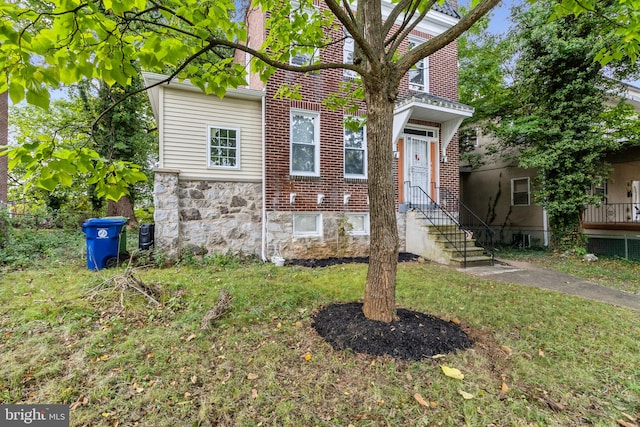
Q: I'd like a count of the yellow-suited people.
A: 0